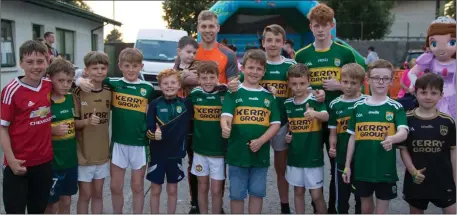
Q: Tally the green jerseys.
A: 9